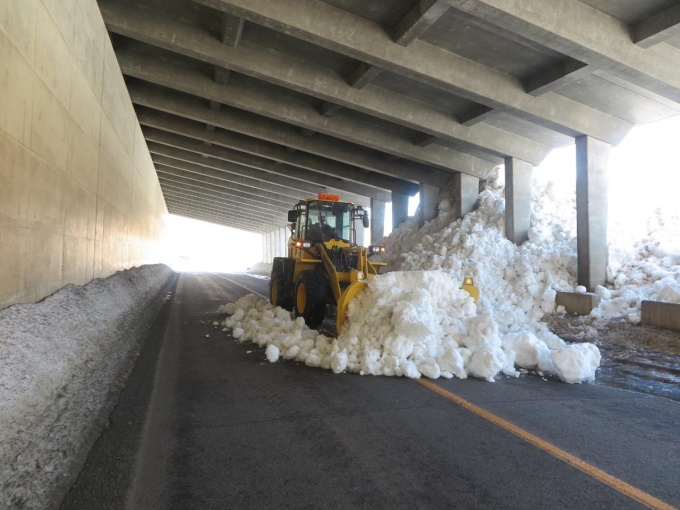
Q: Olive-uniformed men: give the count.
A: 0